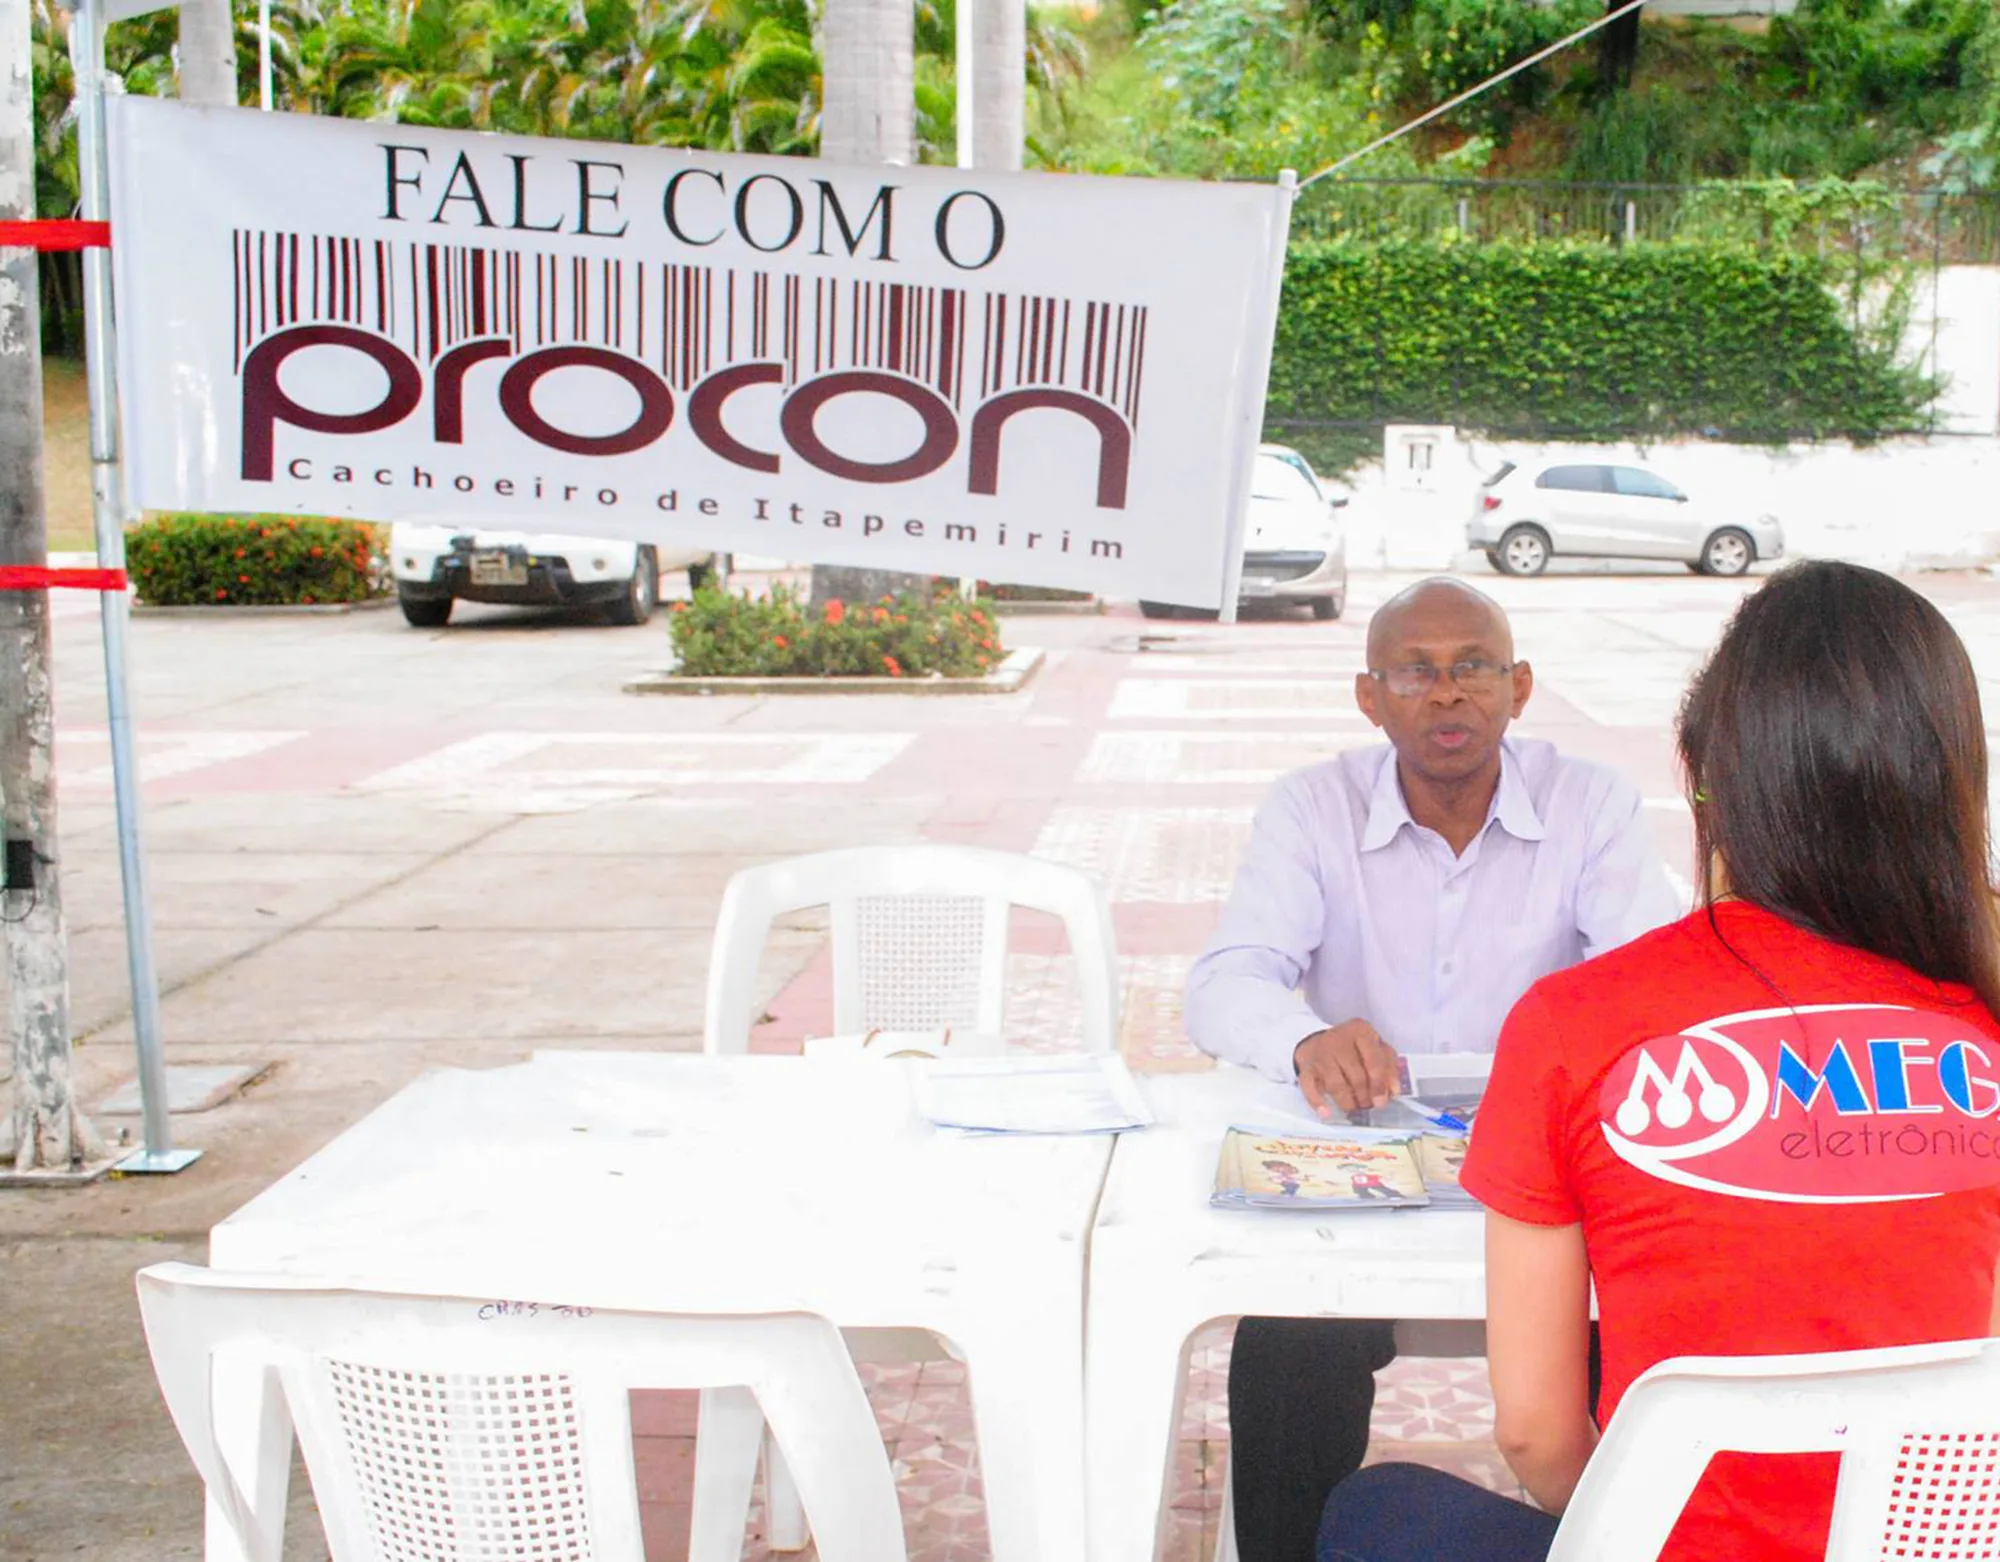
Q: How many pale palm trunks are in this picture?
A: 3